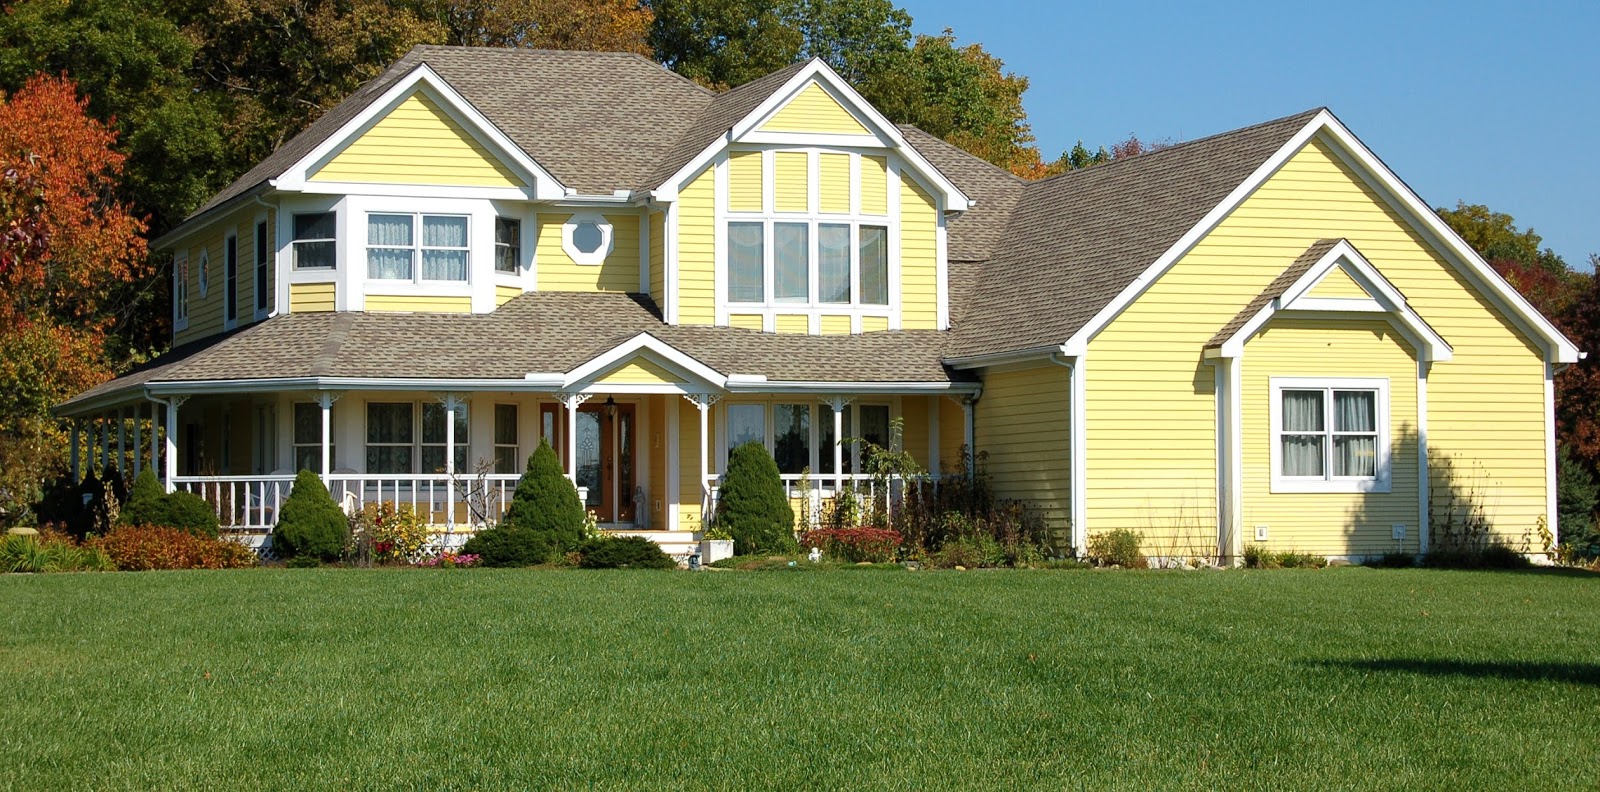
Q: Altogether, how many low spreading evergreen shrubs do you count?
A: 2